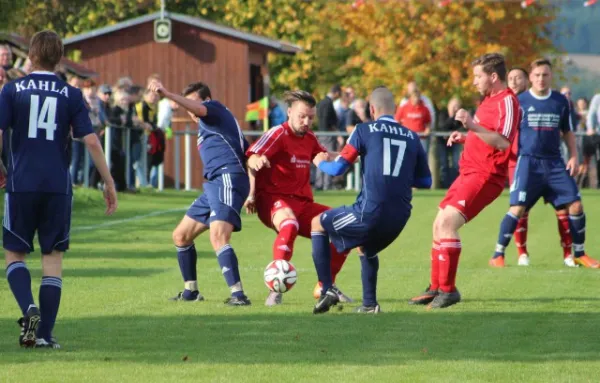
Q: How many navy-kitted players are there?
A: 4